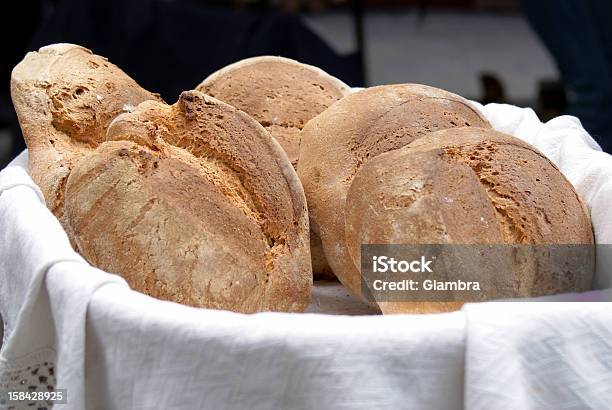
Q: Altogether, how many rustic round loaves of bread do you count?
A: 5